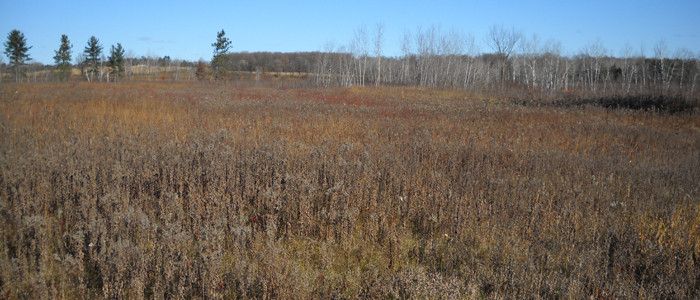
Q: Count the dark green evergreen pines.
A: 5